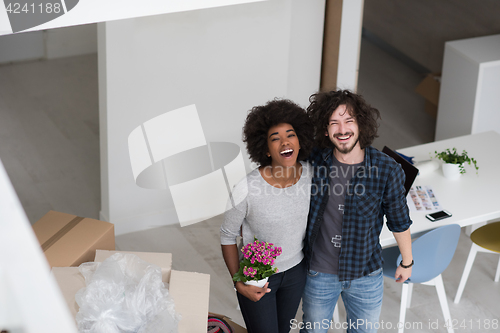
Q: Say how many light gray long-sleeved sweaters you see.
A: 1